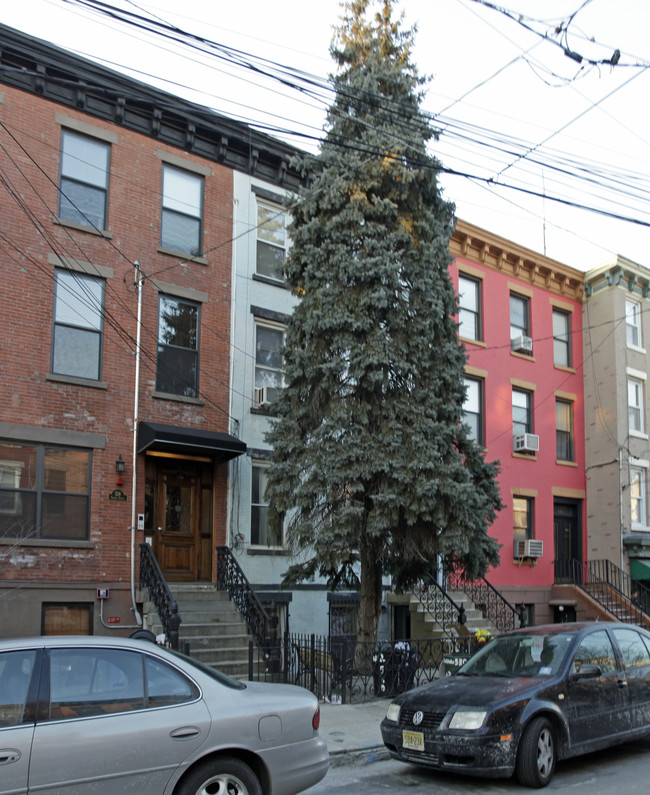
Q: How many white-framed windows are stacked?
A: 3